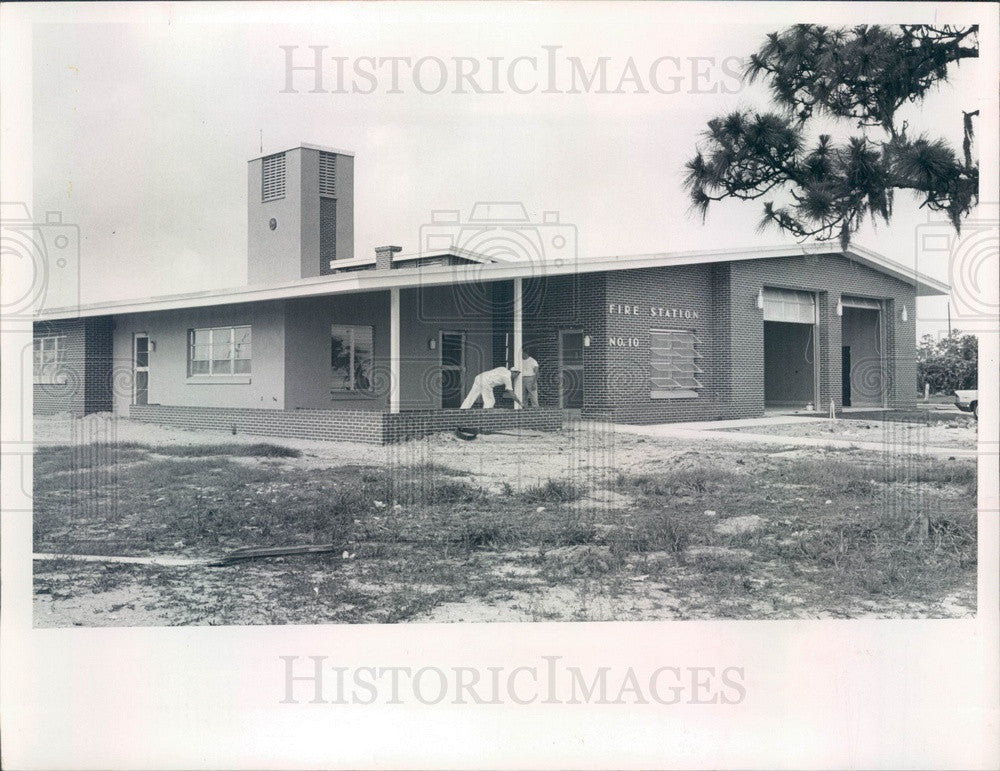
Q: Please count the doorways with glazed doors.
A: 3